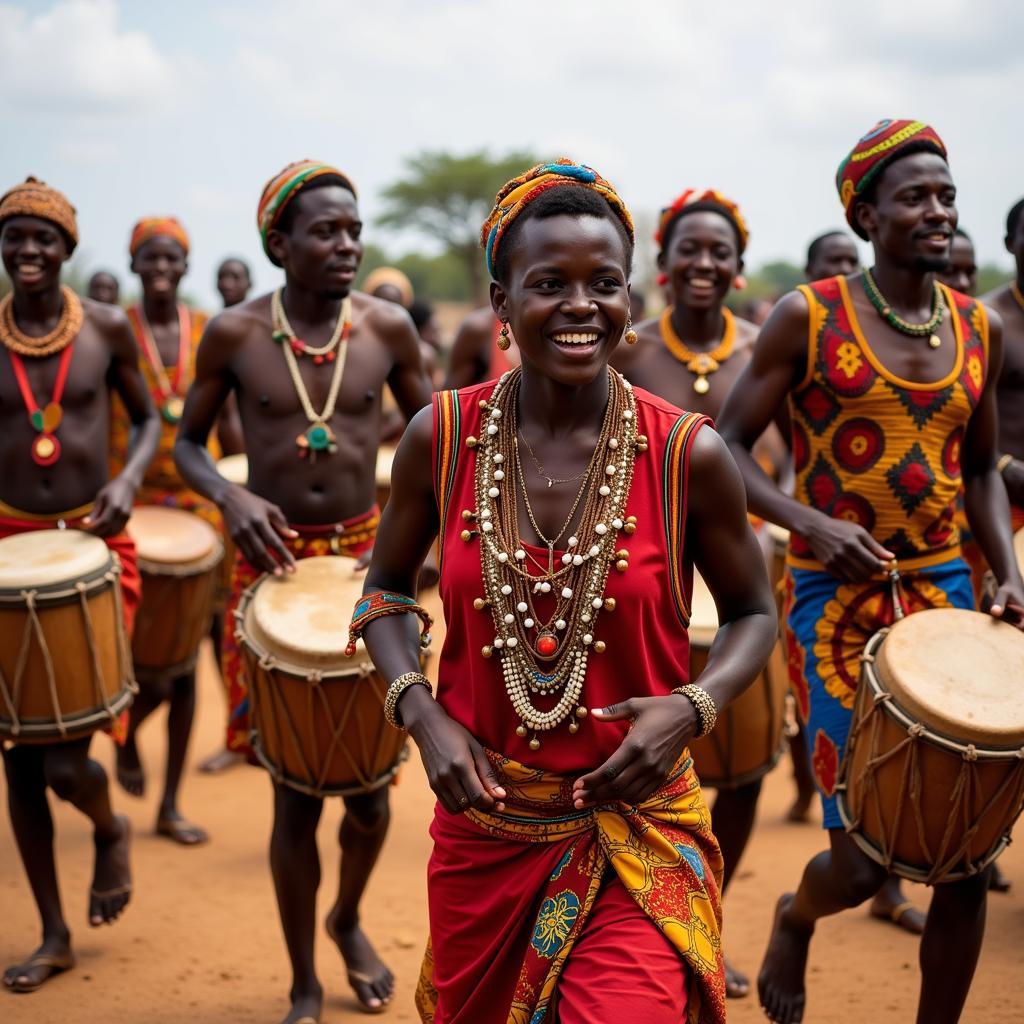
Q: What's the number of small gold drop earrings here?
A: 2